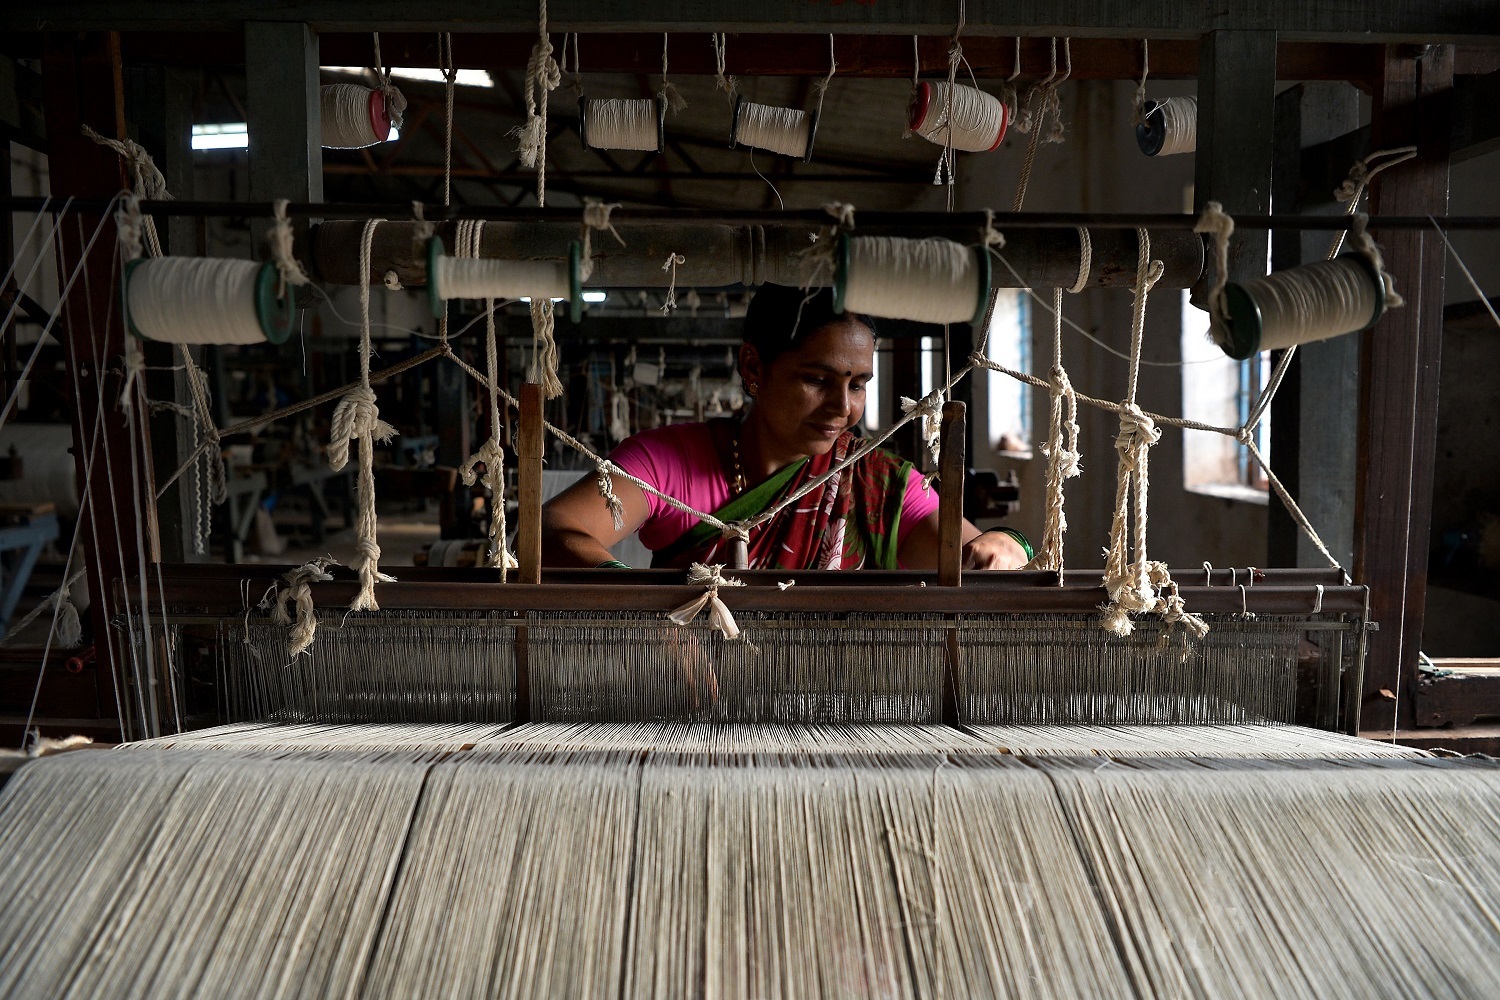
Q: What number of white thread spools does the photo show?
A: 9